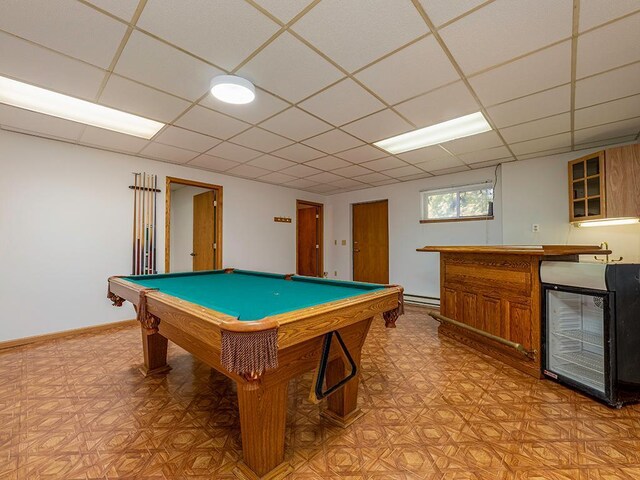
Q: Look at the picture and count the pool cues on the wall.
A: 6